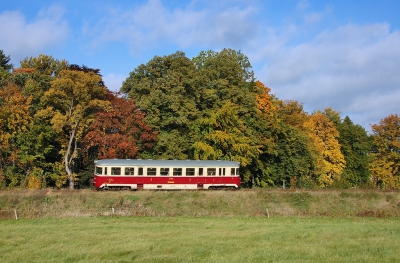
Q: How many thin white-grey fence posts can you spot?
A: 3